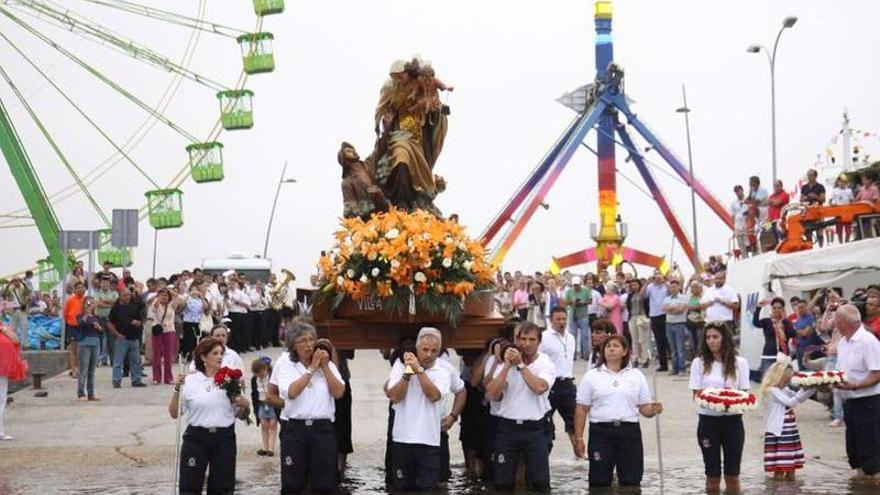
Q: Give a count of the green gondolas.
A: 7